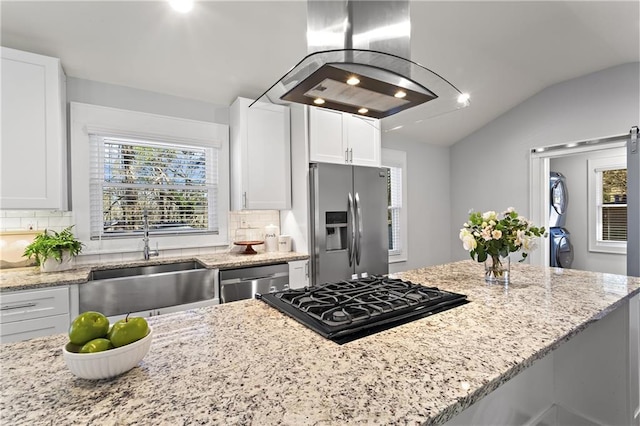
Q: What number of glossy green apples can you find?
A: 3